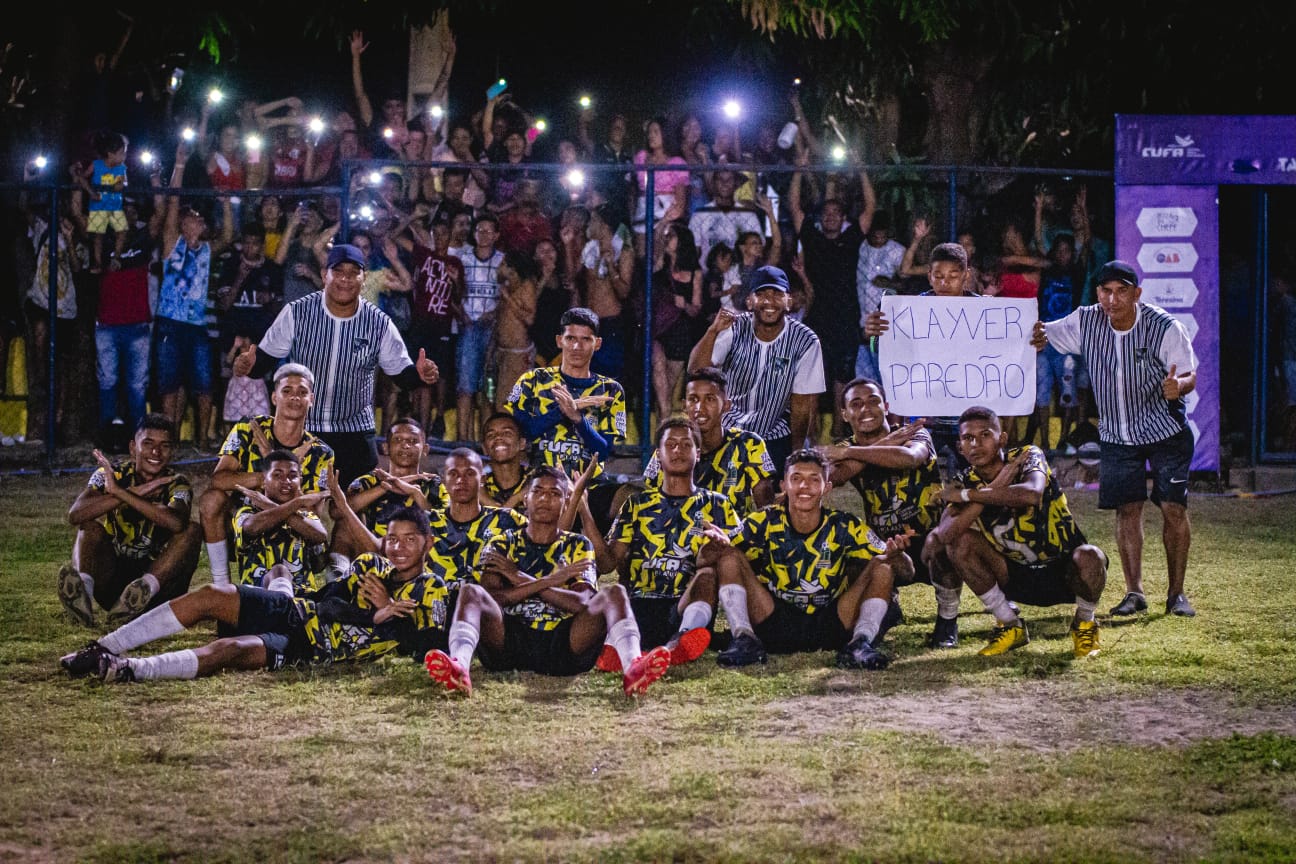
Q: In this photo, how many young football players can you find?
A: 14